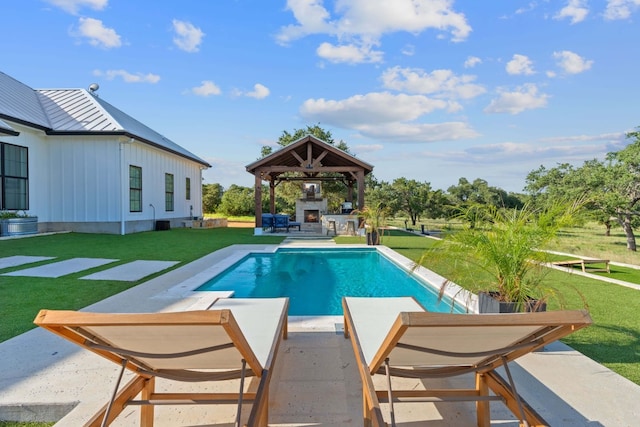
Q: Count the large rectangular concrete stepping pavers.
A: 3